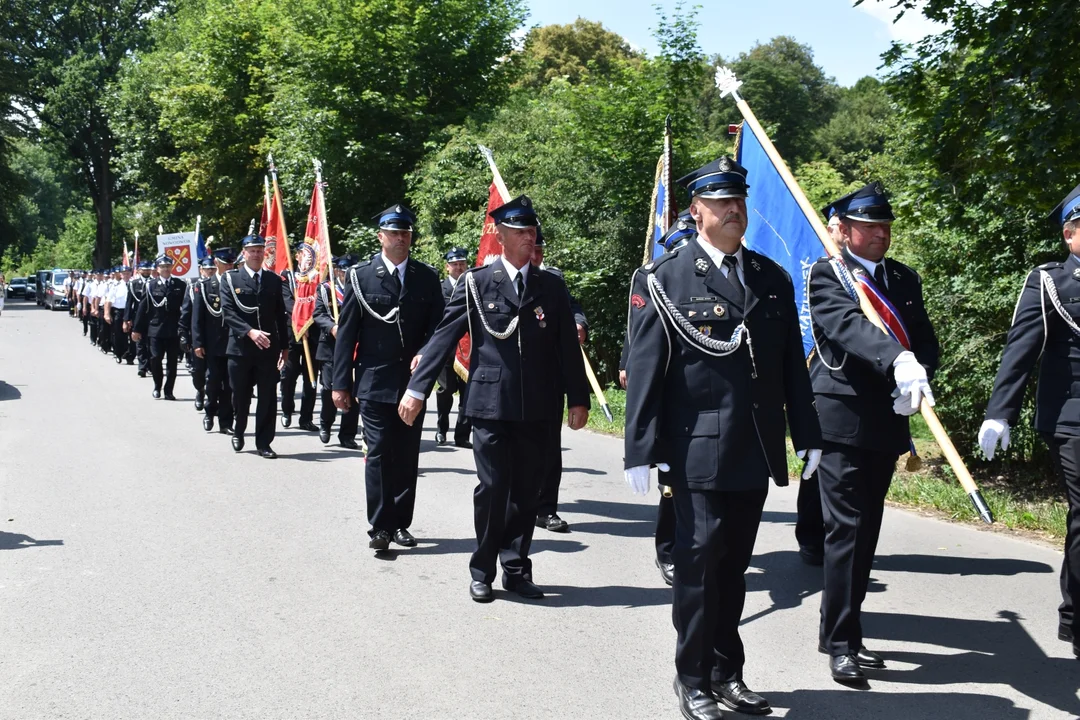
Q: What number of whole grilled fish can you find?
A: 0